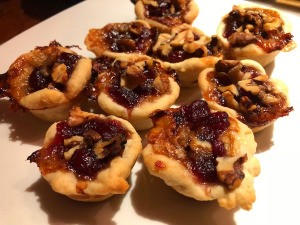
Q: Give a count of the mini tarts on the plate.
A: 9